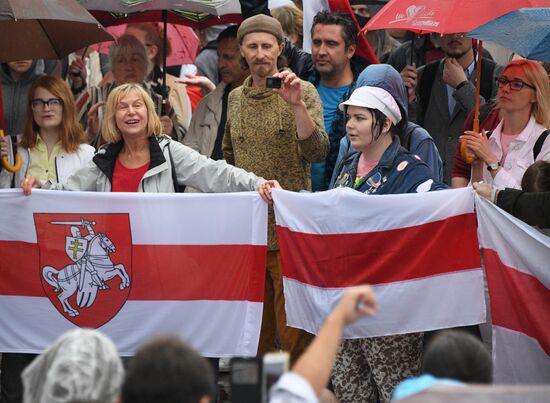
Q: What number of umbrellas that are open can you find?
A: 5